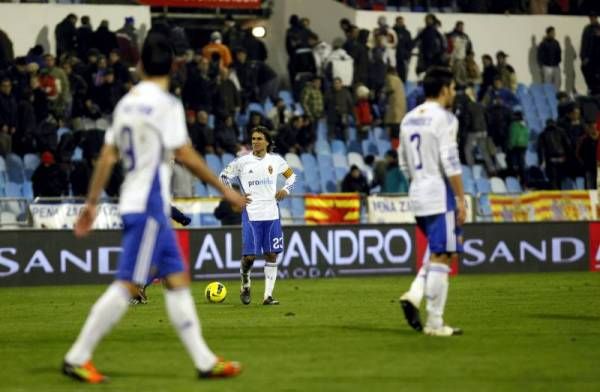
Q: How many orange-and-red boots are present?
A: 2